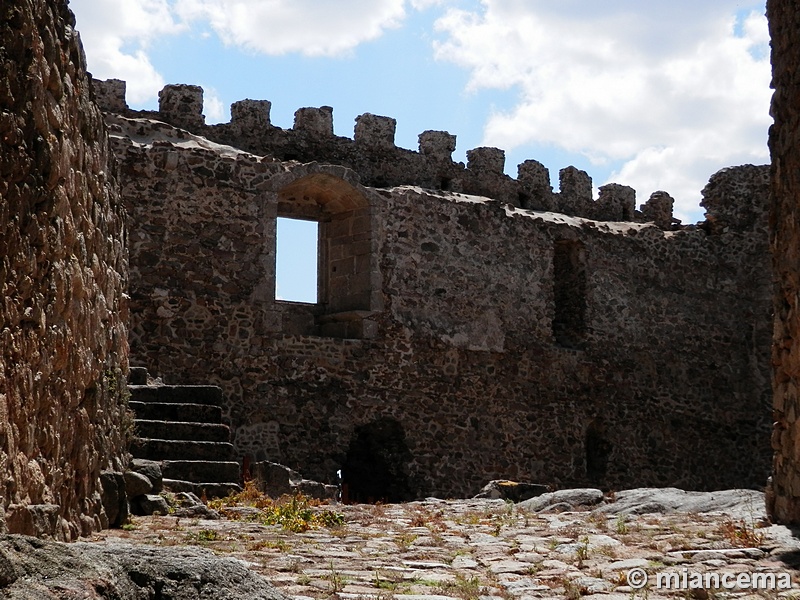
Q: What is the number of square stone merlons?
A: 11